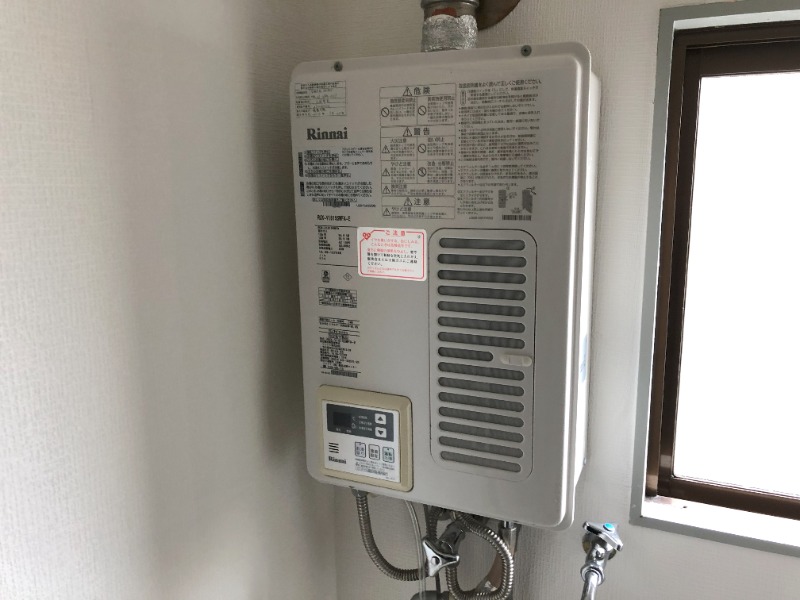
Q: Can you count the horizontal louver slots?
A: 15